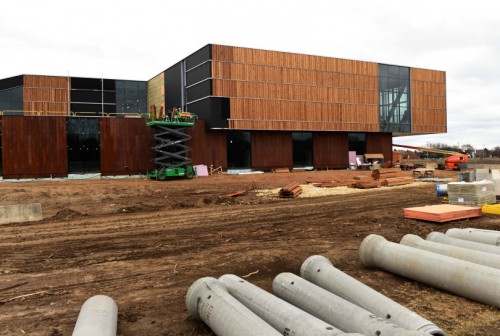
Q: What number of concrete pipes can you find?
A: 9